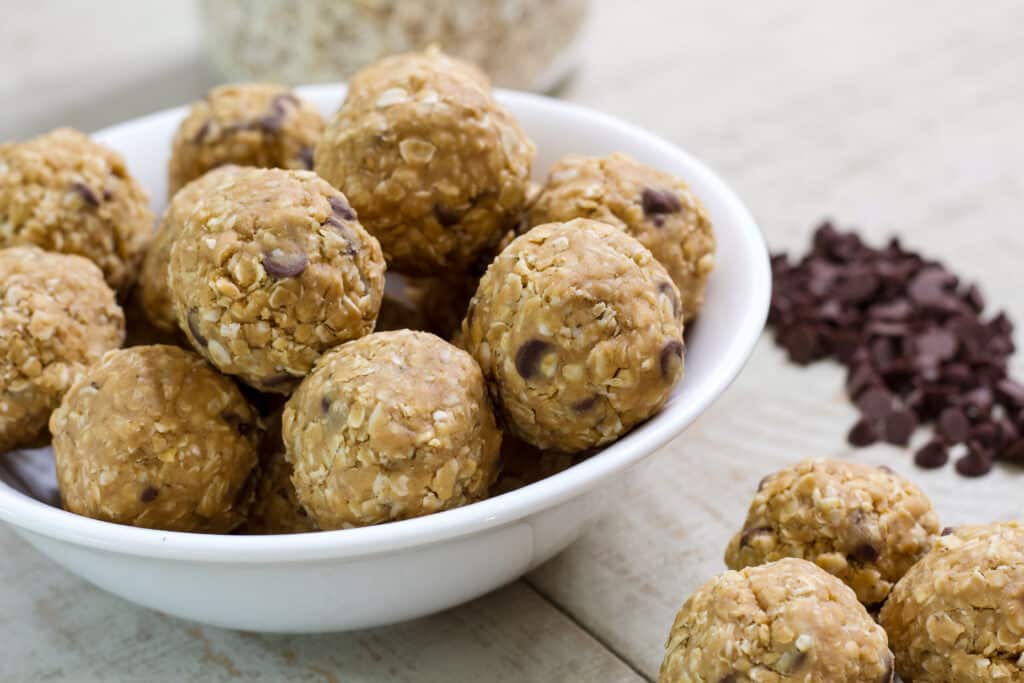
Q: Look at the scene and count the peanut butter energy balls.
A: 13